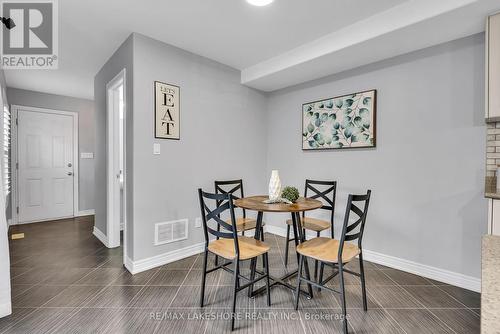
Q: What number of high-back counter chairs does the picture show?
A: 4